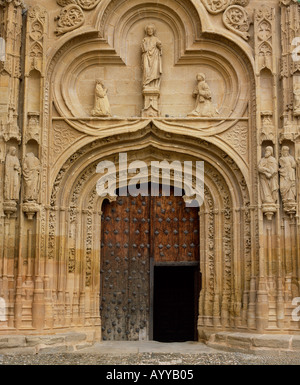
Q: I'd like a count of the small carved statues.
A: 7